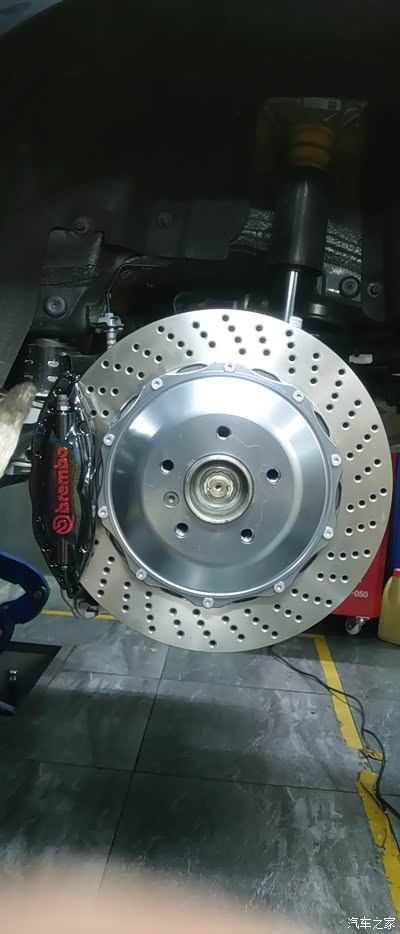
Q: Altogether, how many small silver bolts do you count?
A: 10